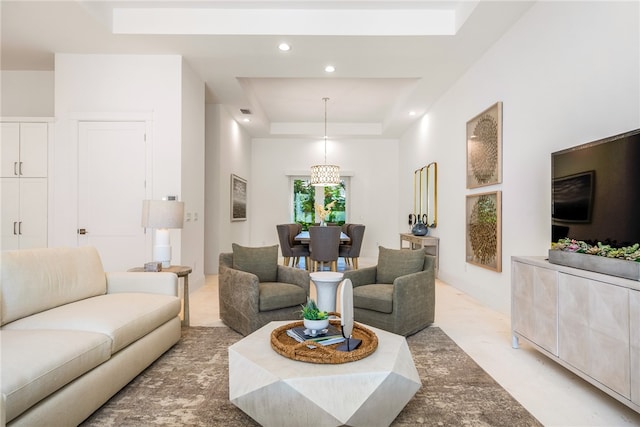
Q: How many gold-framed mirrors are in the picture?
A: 3